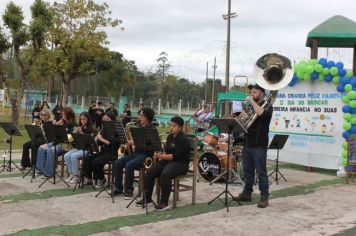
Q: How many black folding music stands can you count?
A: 8